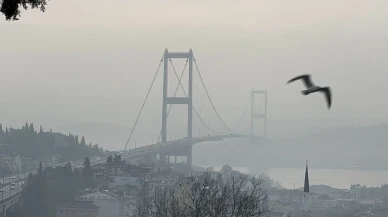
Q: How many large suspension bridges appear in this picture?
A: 1